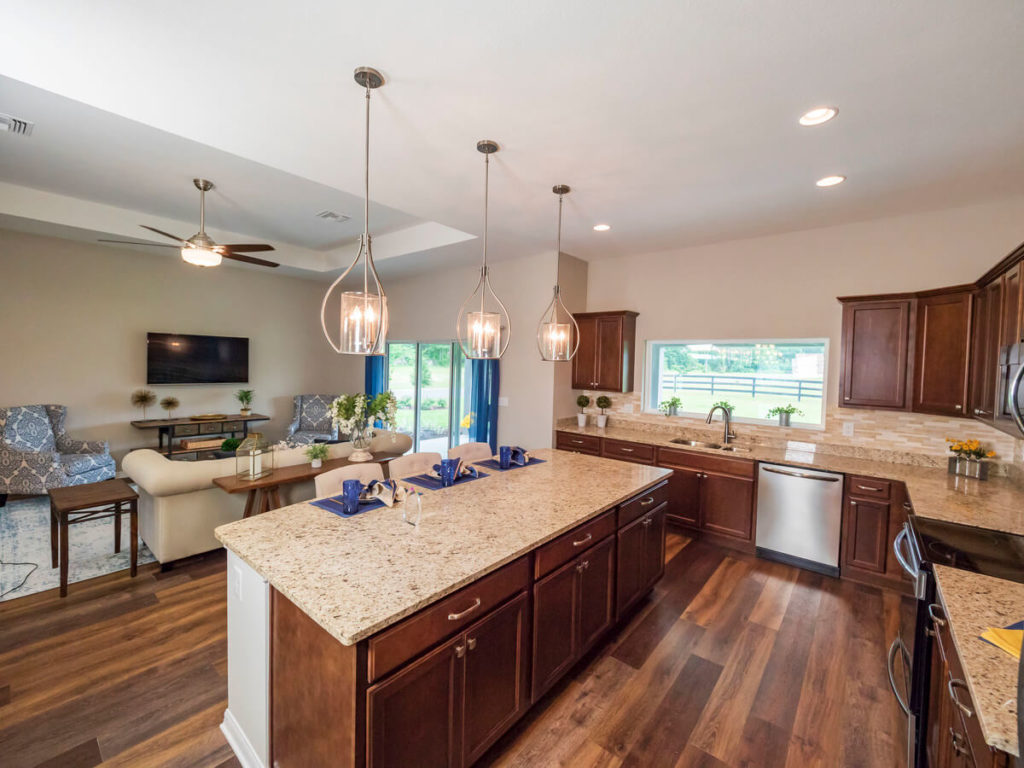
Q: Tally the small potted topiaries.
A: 2